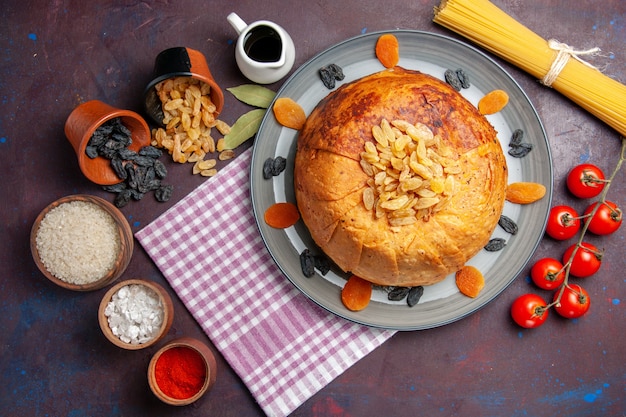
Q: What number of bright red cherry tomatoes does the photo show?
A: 7